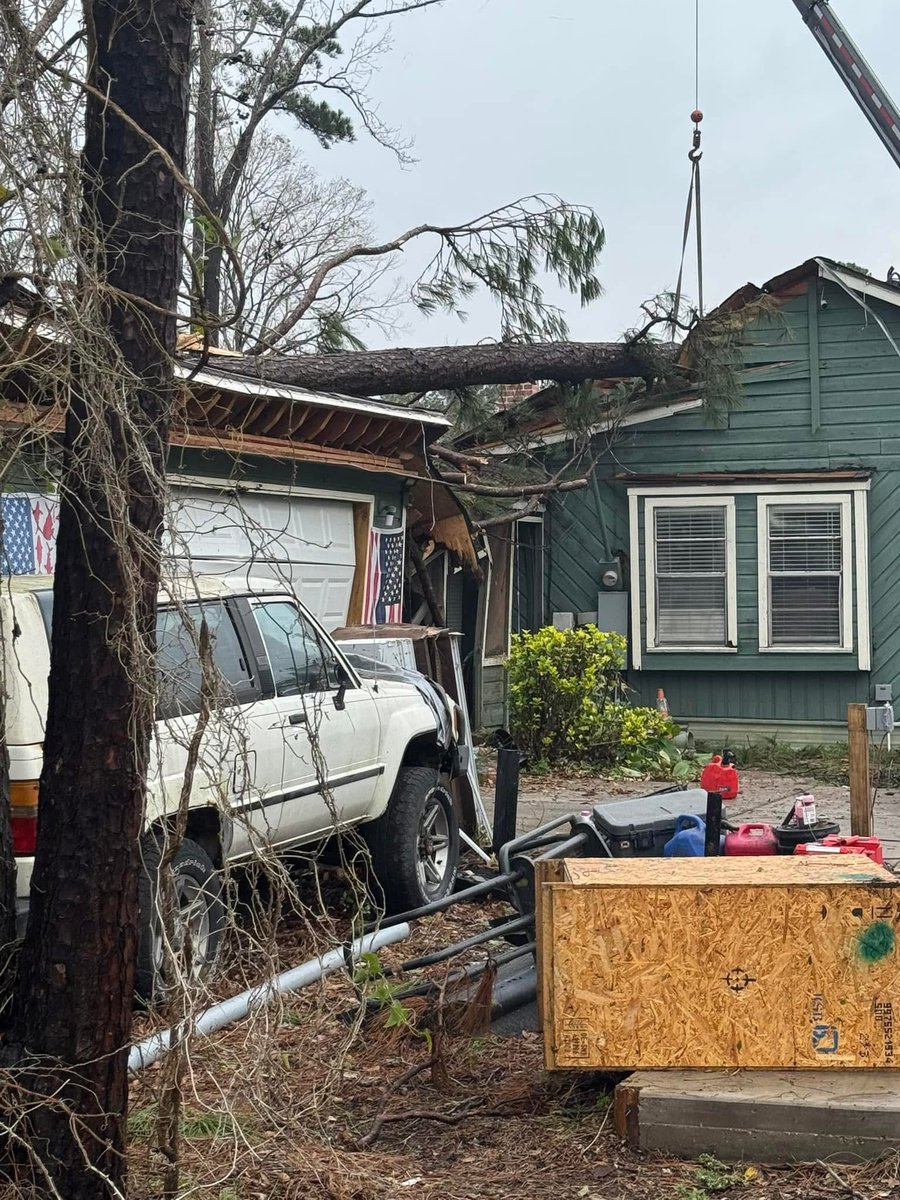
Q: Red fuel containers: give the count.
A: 2